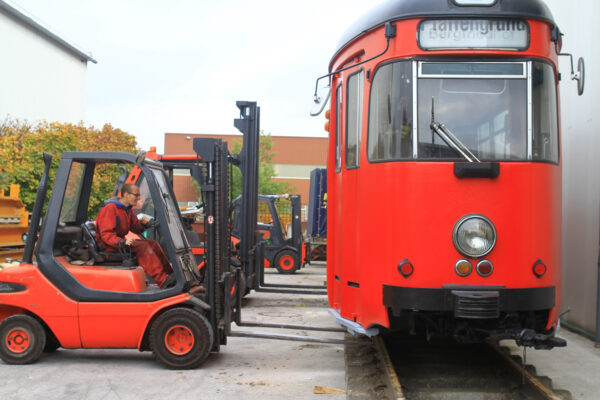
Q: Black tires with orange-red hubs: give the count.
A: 3